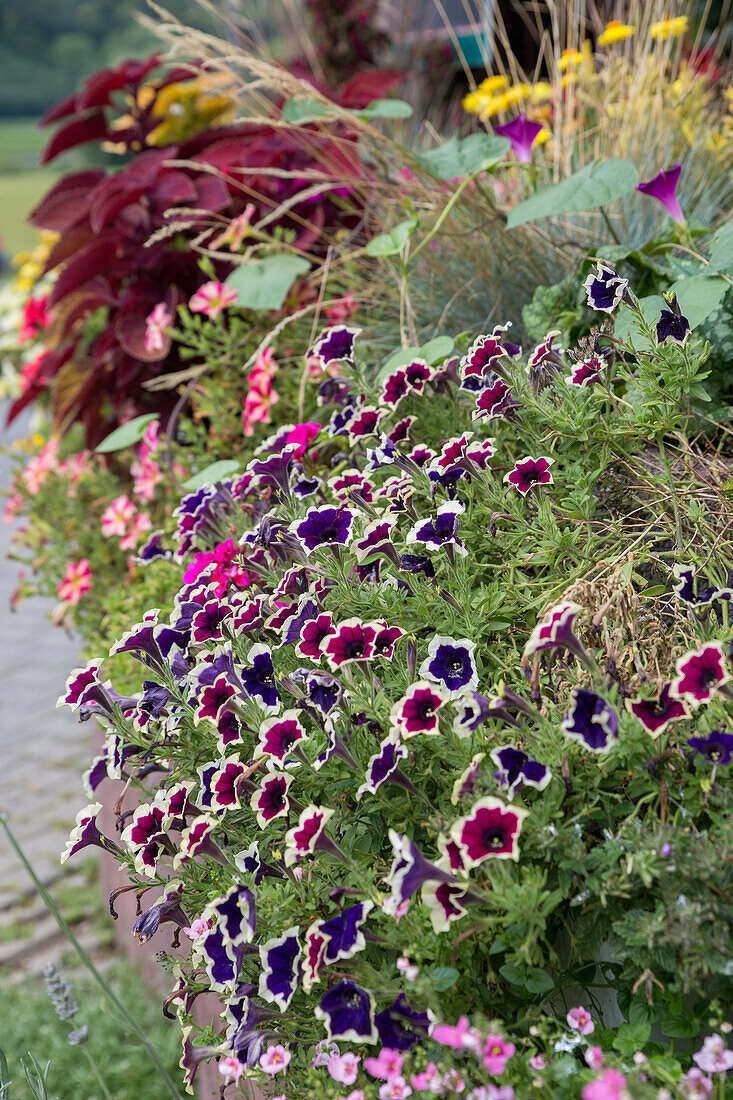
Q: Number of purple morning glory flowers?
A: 2